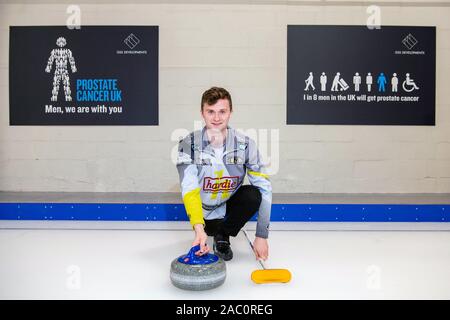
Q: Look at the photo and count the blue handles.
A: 1